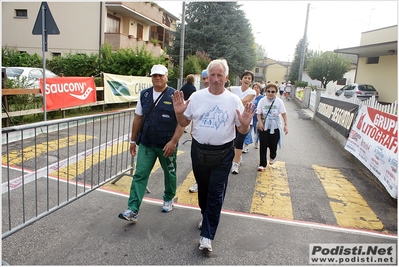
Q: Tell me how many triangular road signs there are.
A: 1